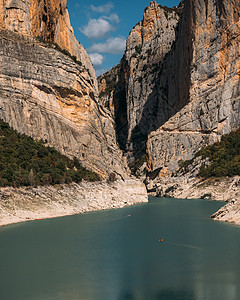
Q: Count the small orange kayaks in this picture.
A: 2